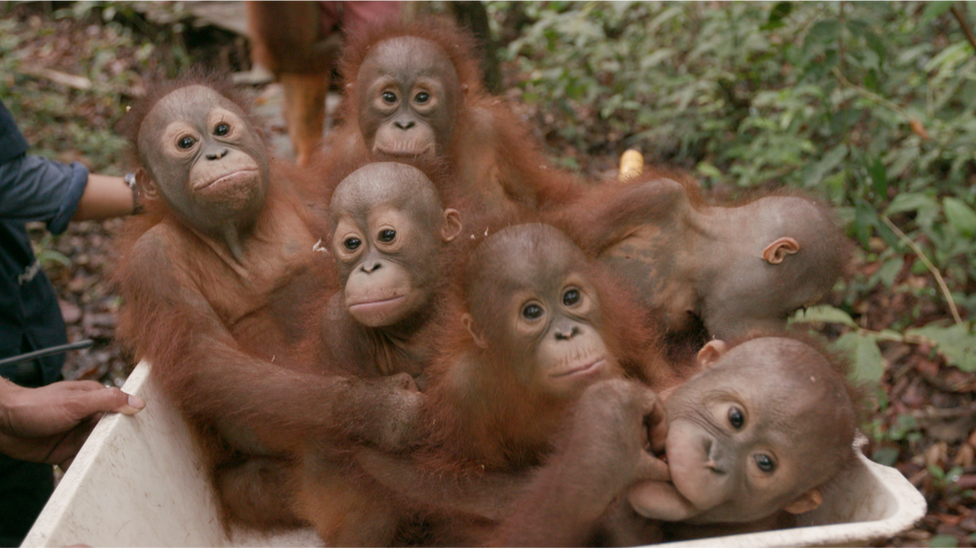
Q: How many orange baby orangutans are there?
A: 6